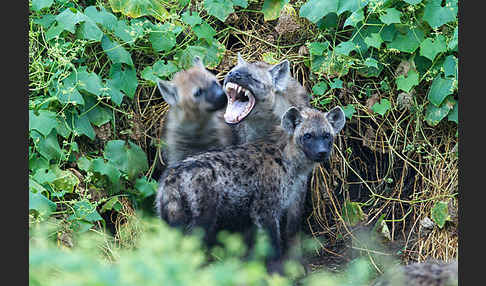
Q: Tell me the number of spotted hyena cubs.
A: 3